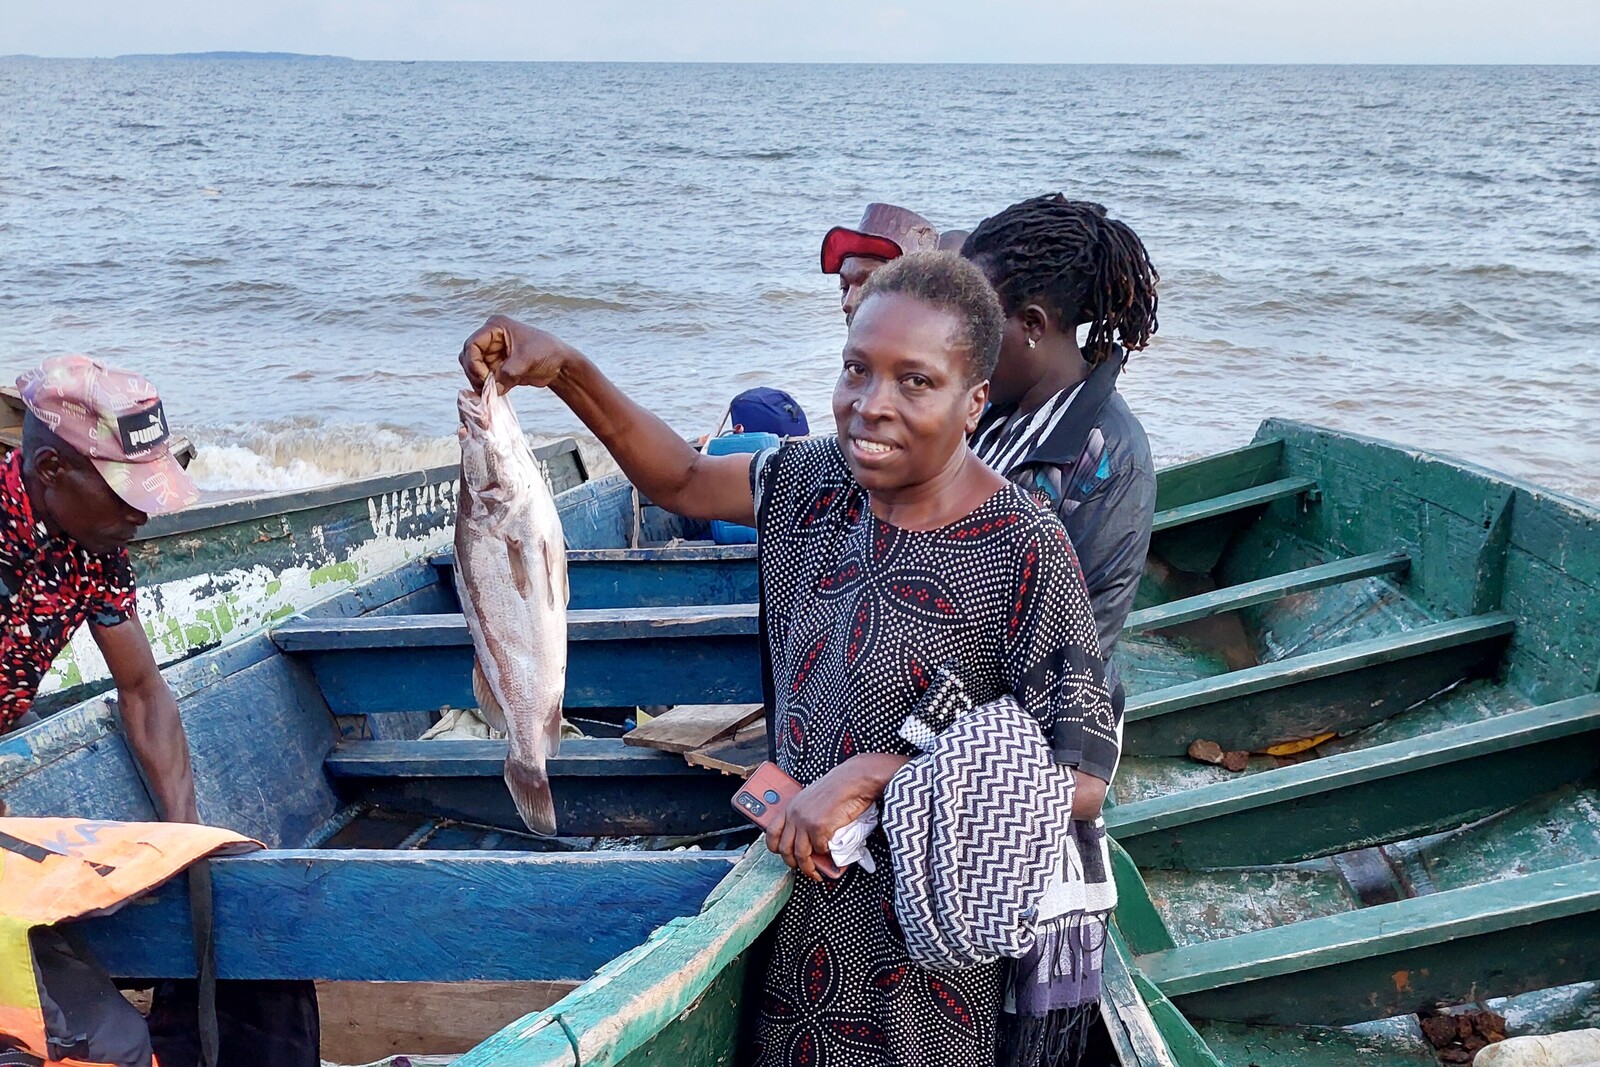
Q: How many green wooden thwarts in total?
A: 5